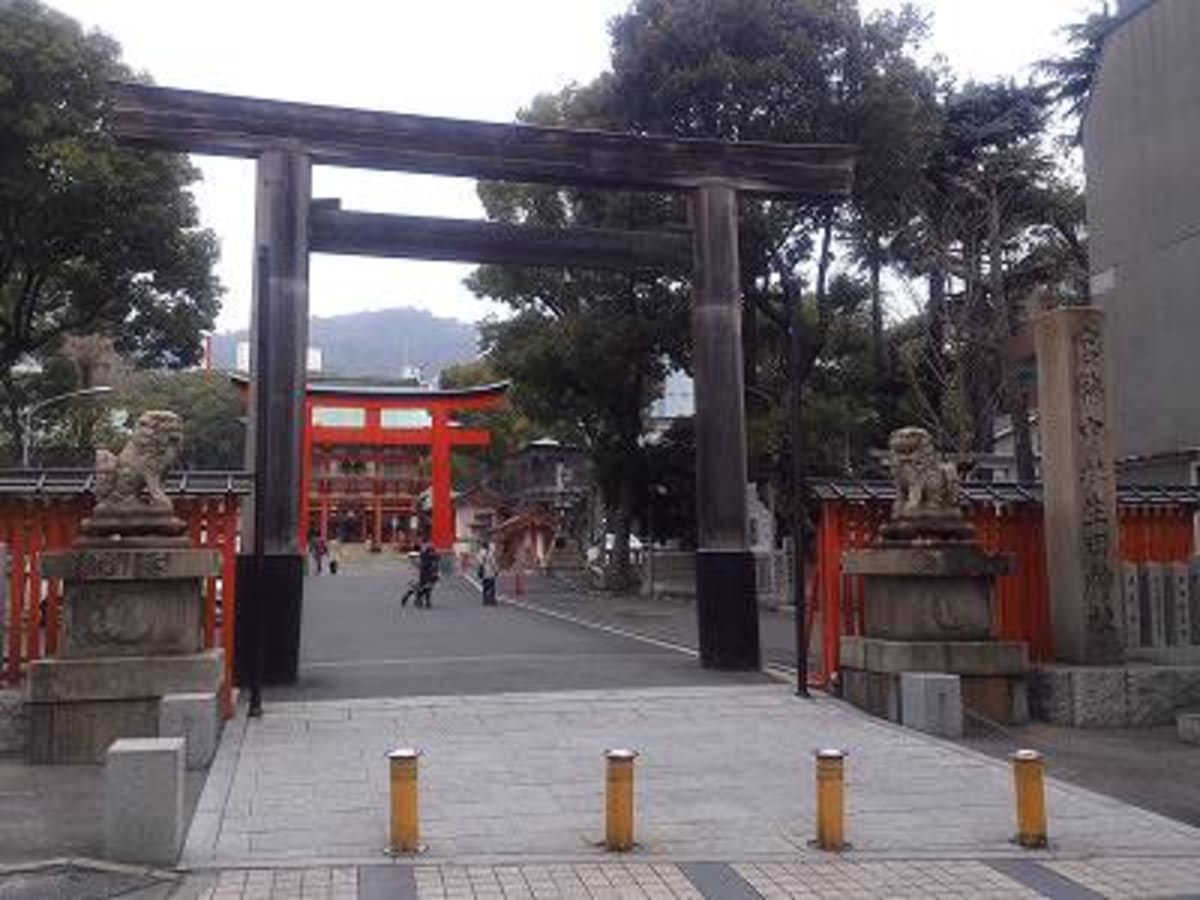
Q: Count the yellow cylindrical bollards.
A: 4